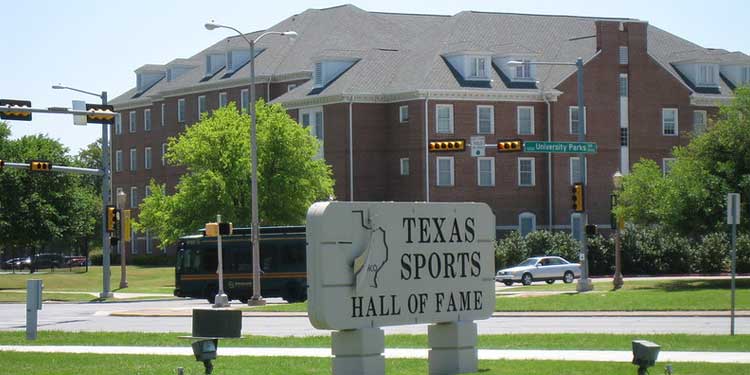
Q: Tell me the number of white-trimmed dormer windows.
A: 9